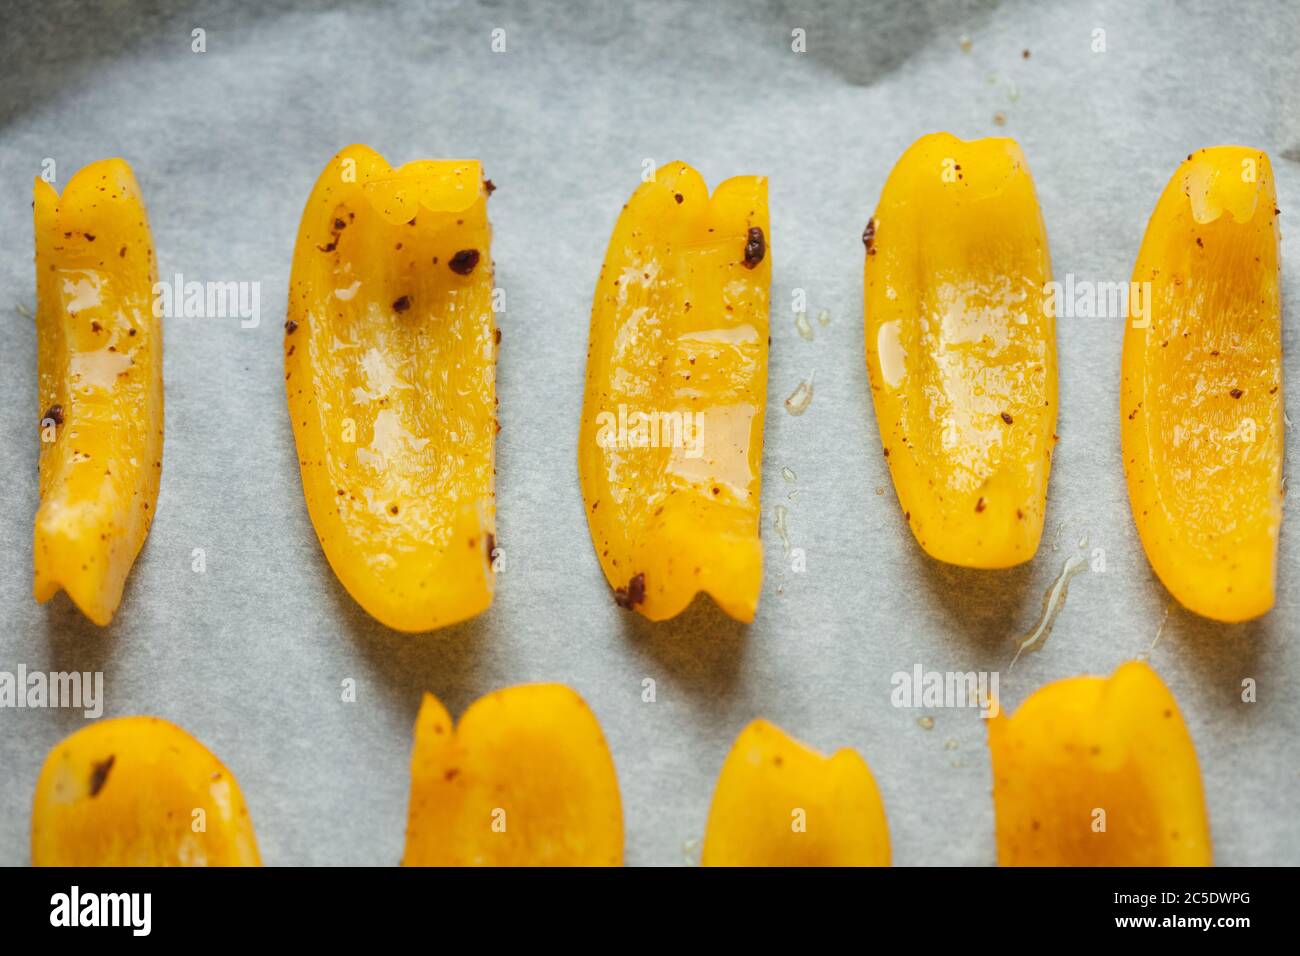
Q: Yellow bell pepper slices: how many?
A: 9